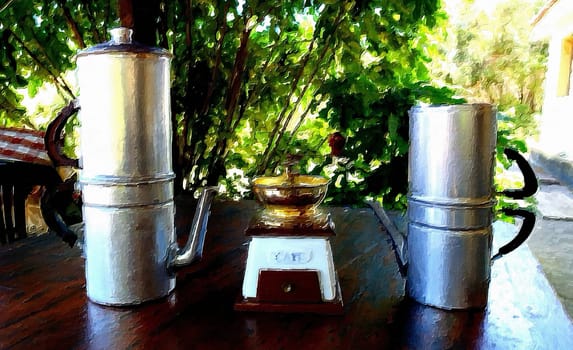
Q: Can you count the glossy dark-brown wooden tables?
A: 1